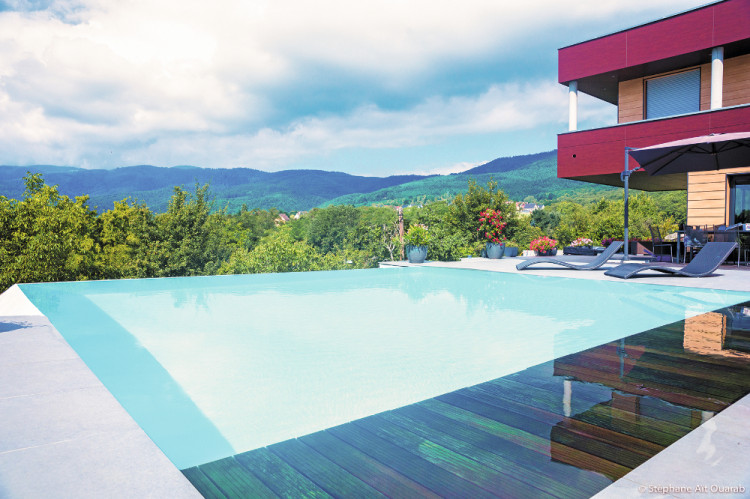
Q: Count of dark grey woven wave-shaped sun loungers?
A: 2